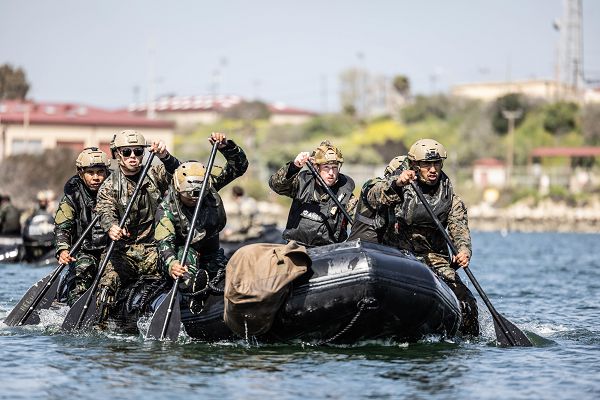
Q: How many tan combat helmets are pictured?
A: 6